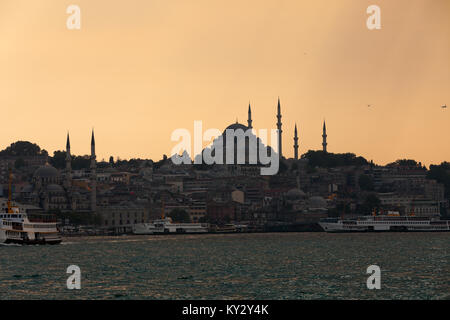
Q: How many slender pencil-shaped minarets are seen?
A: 6